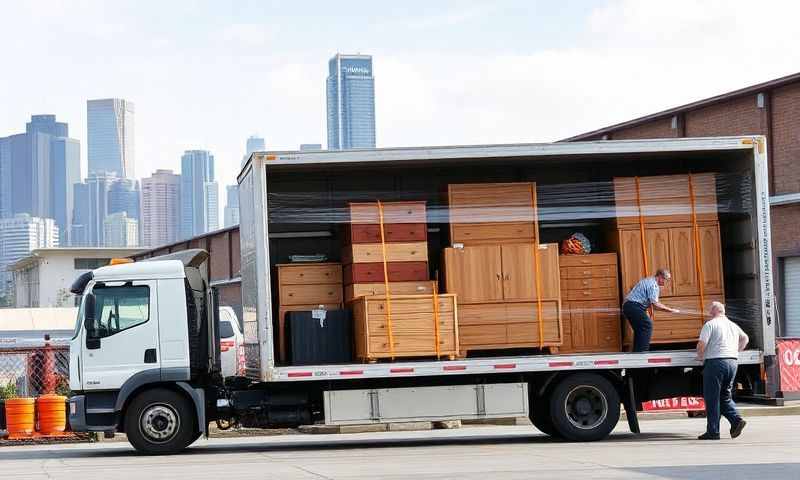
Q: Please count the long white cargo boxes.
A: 1